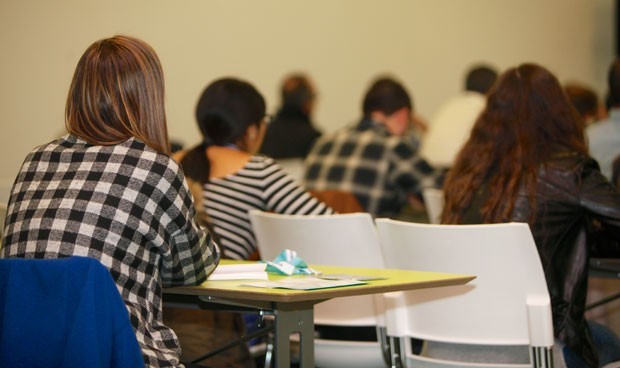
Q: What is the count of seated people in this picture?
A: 8